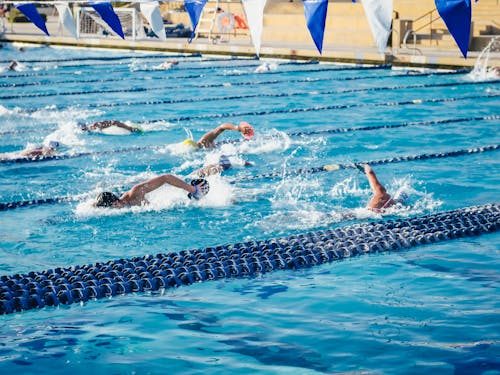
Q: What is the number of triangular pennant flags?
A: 9